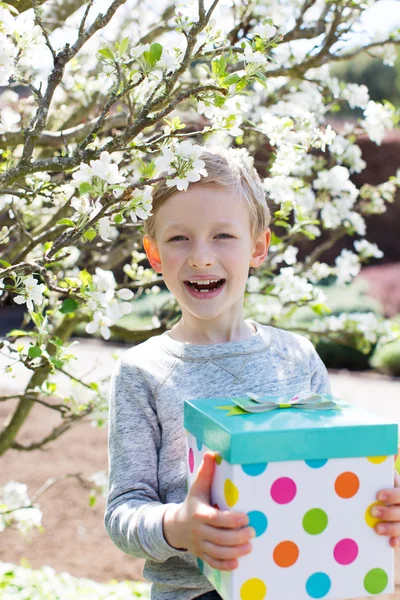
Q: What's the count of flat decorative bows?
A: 1